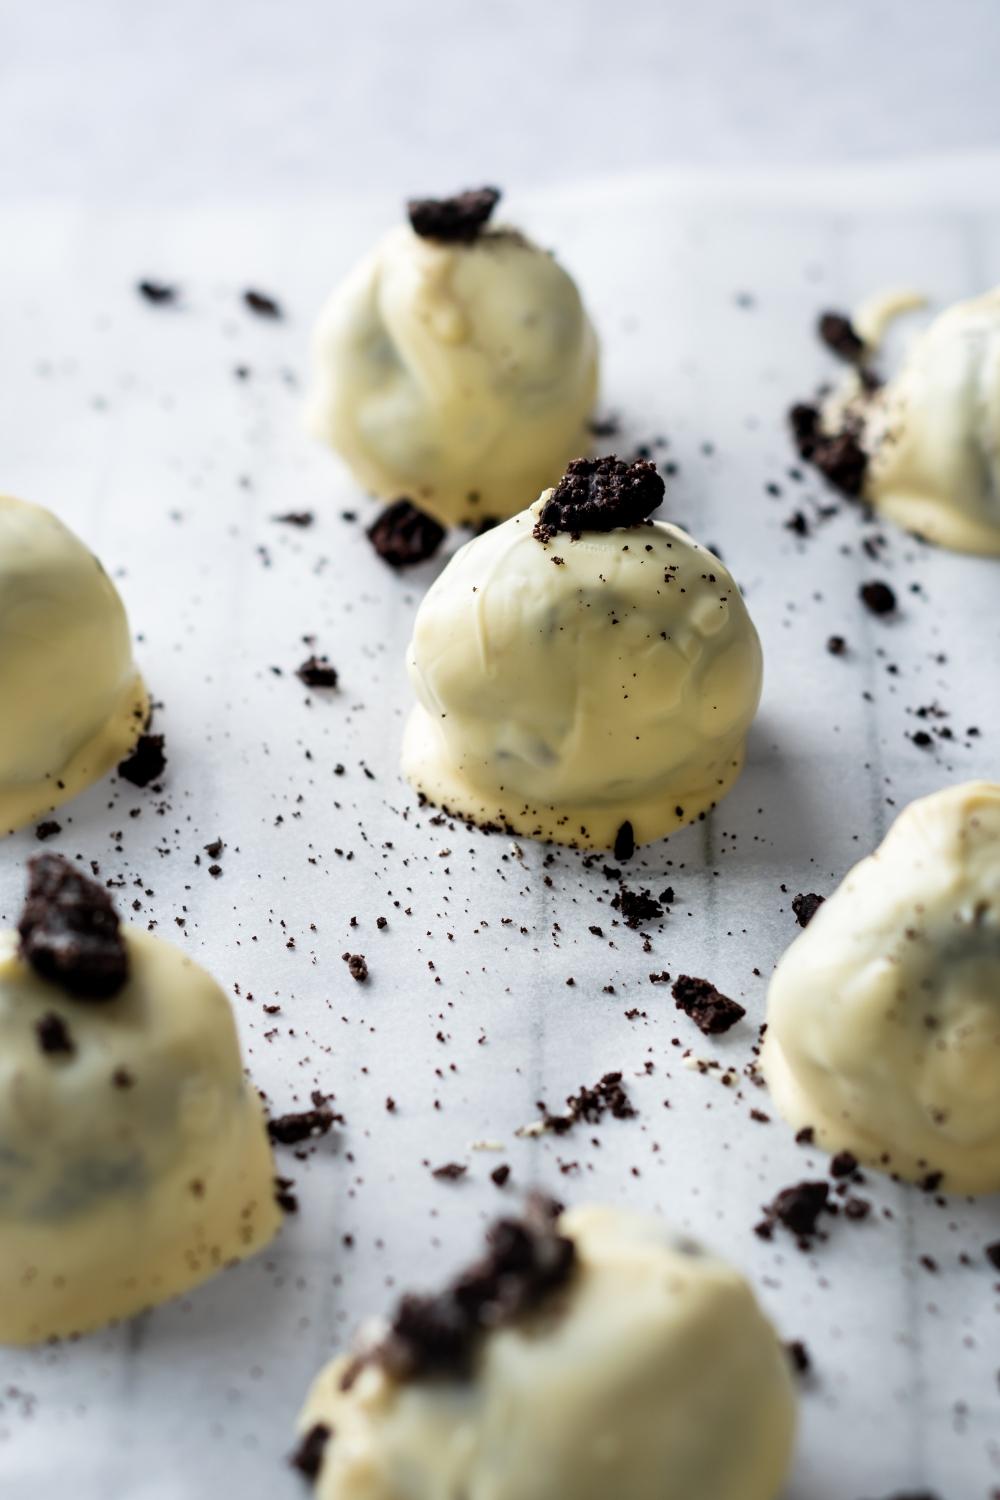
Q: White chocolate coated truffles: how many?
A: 7